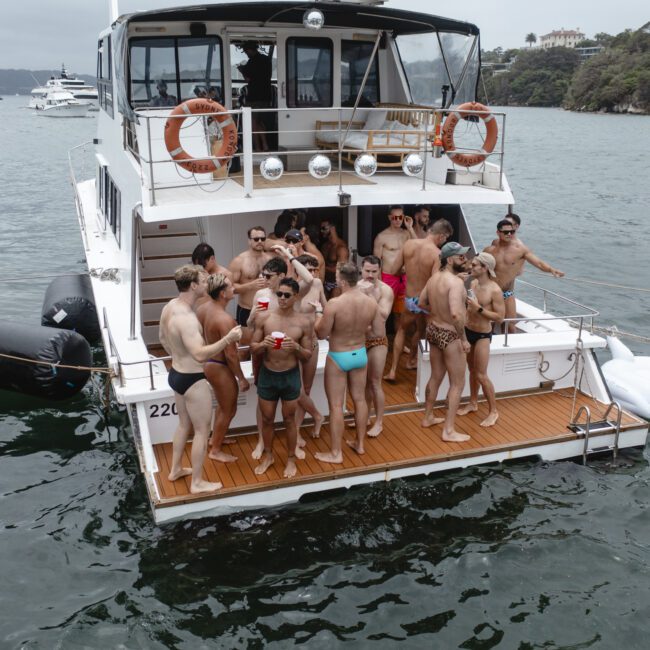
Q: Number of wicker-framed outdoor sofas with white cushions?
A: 1